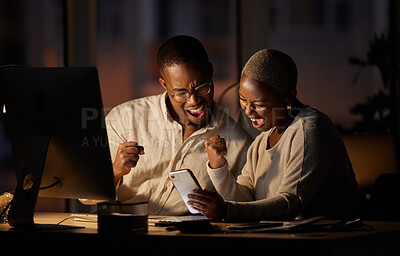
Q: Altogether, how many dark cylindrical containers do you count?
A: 1